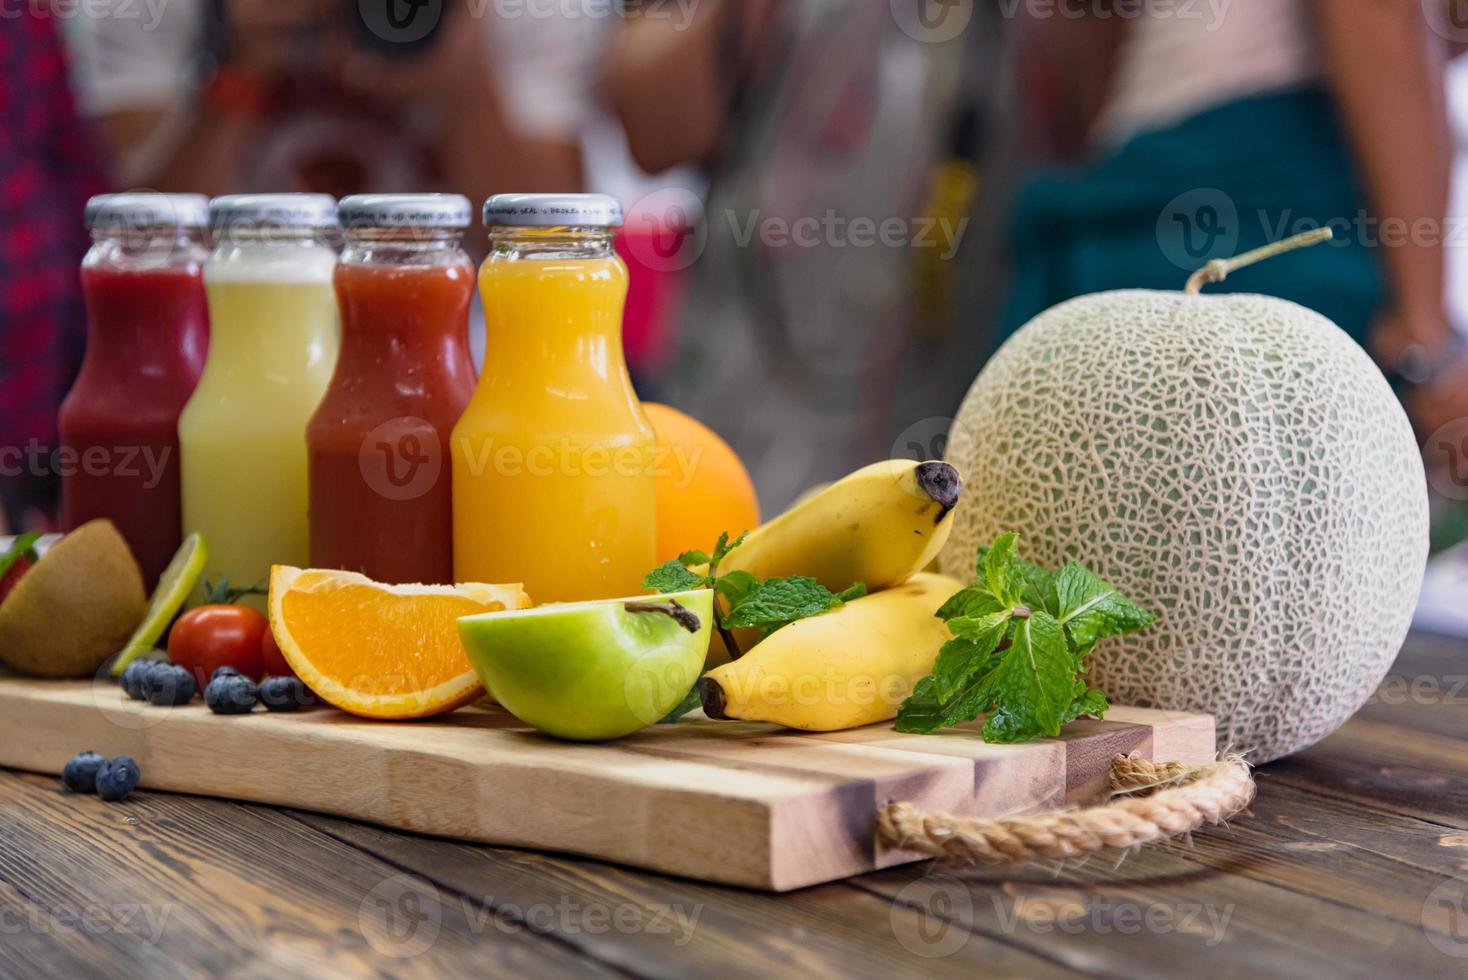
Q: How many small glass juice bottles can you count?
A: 4